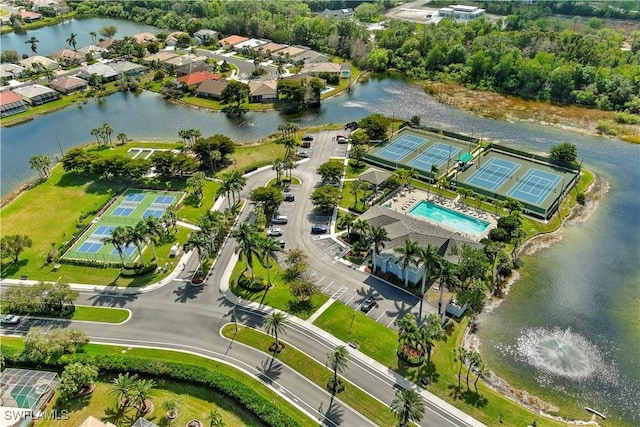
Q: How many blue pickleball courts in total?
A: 4